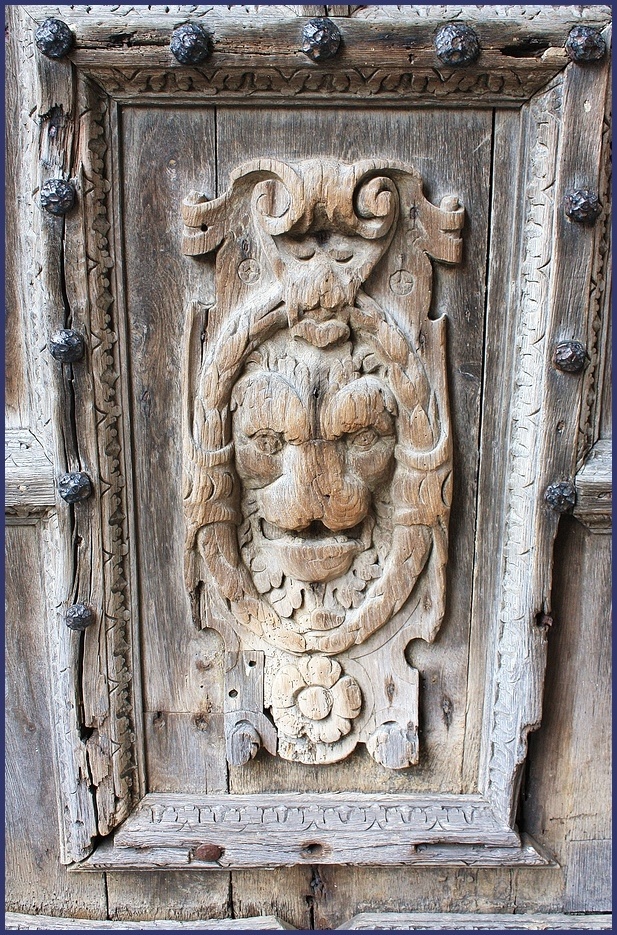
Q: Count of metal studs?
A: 12